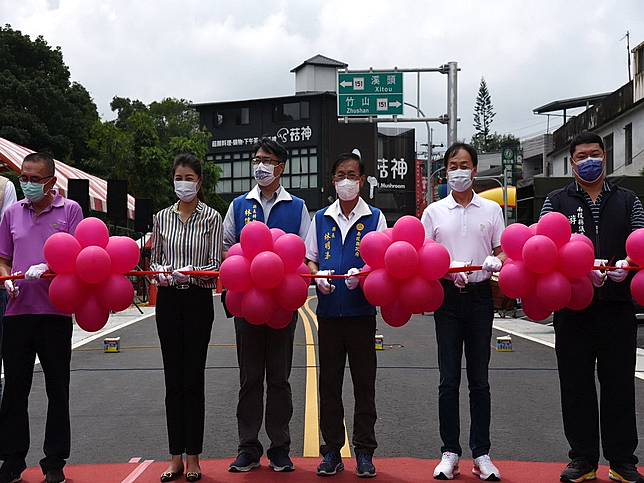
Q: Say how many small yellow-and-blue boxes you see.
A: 3